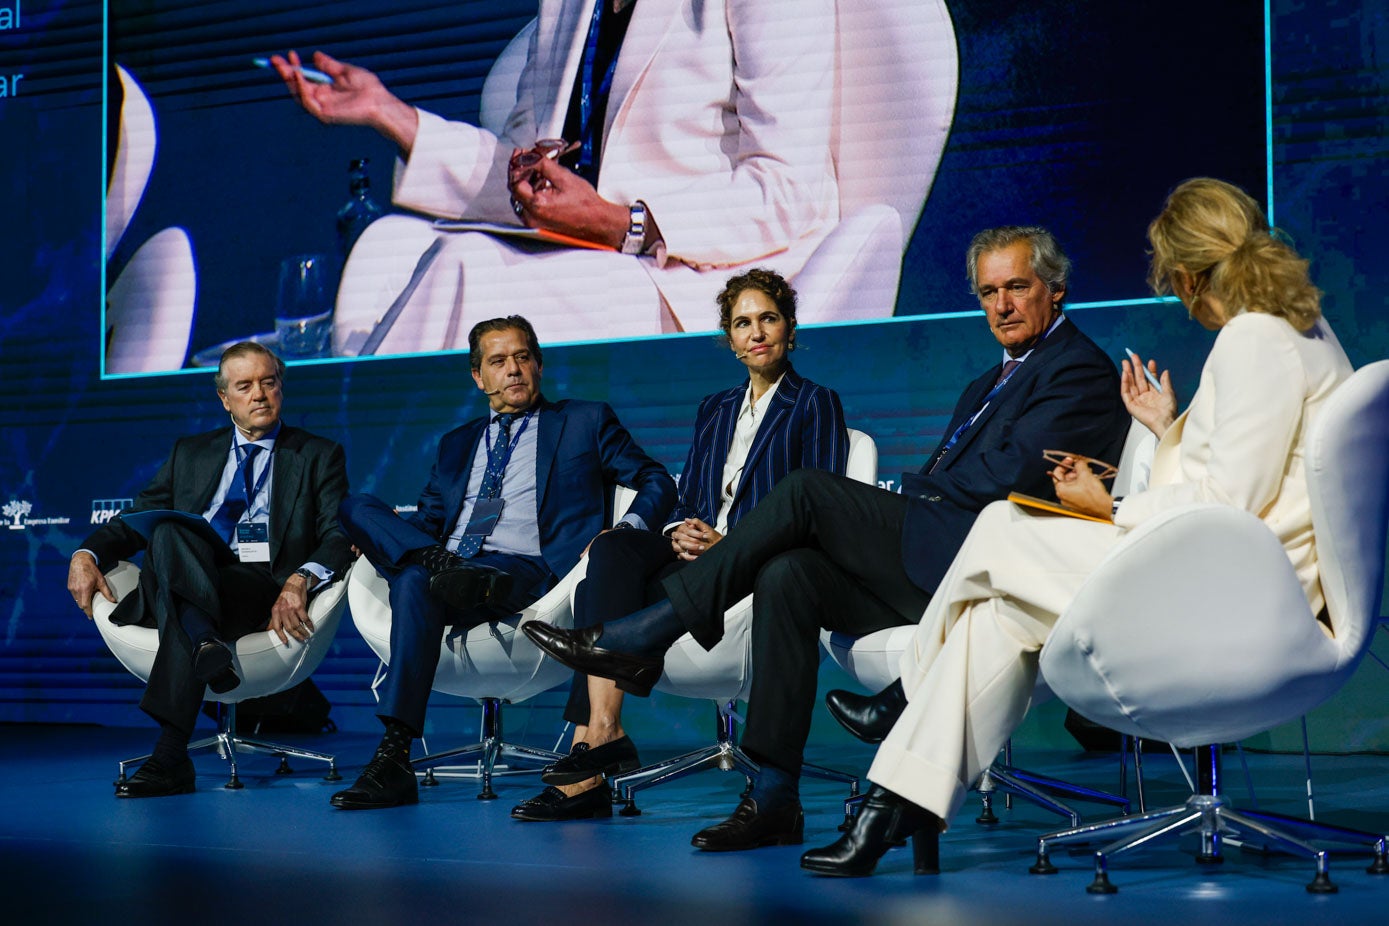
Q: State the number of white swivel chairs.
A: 5